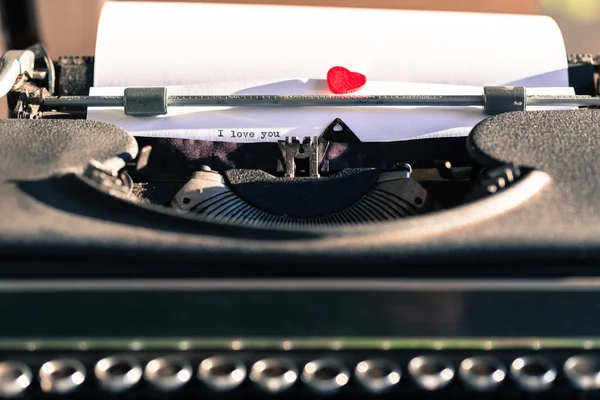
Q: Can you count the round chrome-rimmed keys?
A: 12